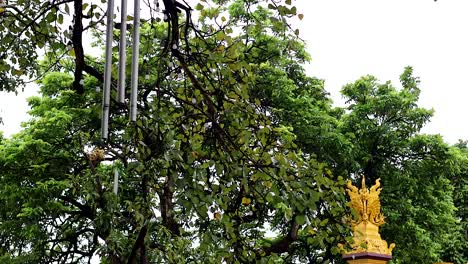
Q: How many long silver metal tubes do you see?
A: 3